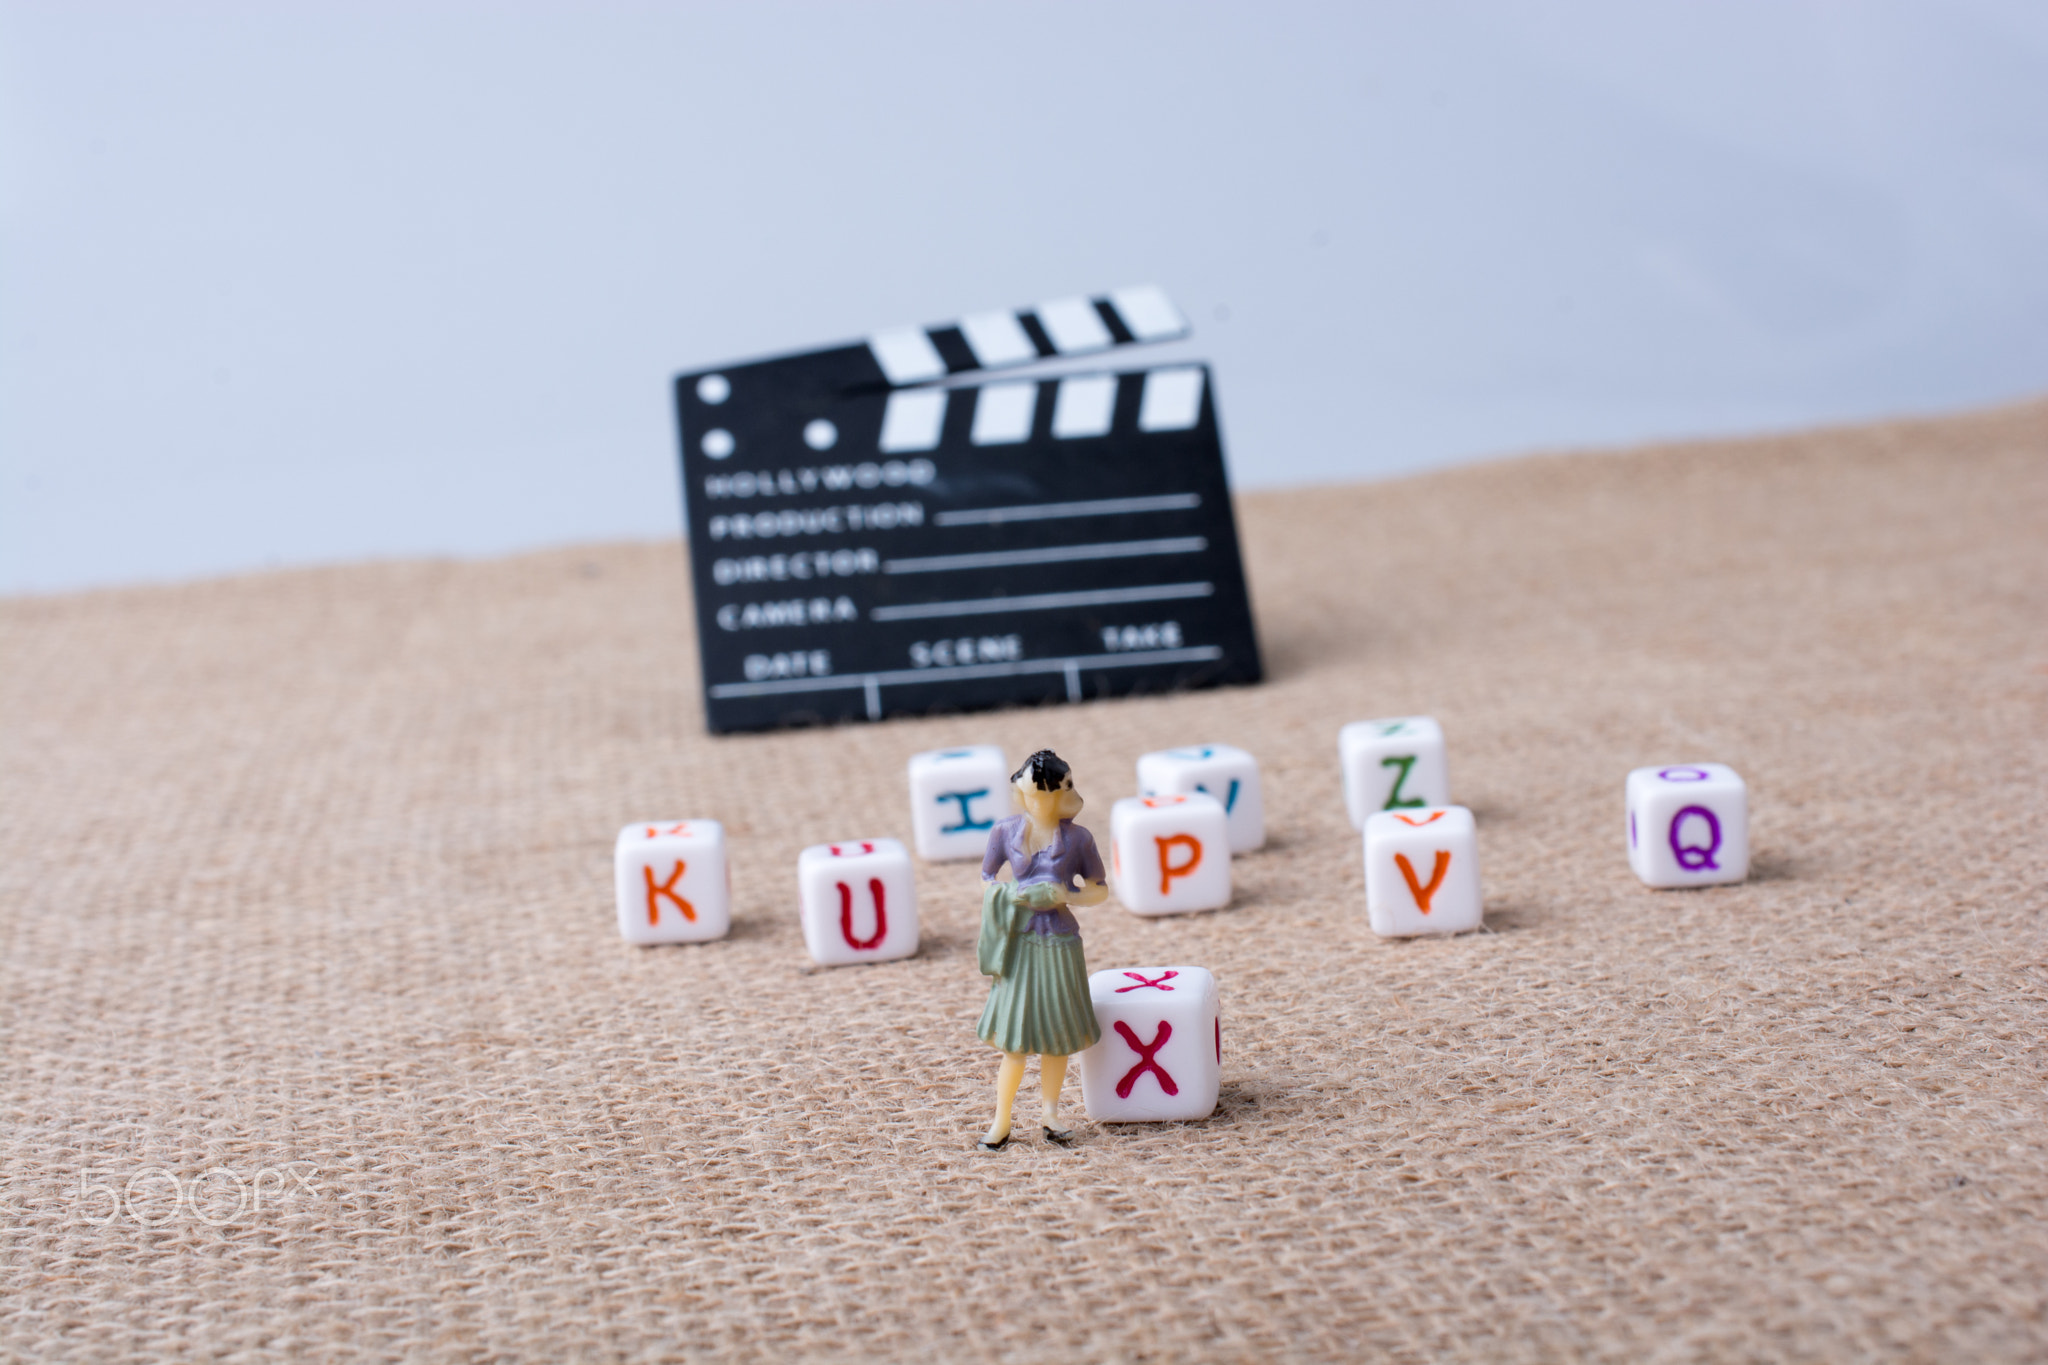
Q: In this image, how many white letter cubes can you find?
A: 9